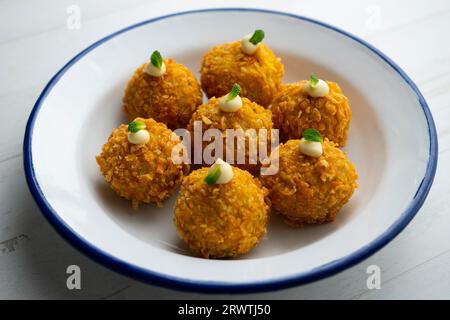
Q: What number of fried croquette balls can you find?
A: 7